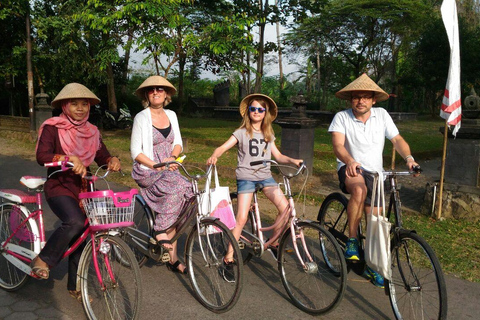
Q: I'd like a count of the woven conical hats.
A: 4